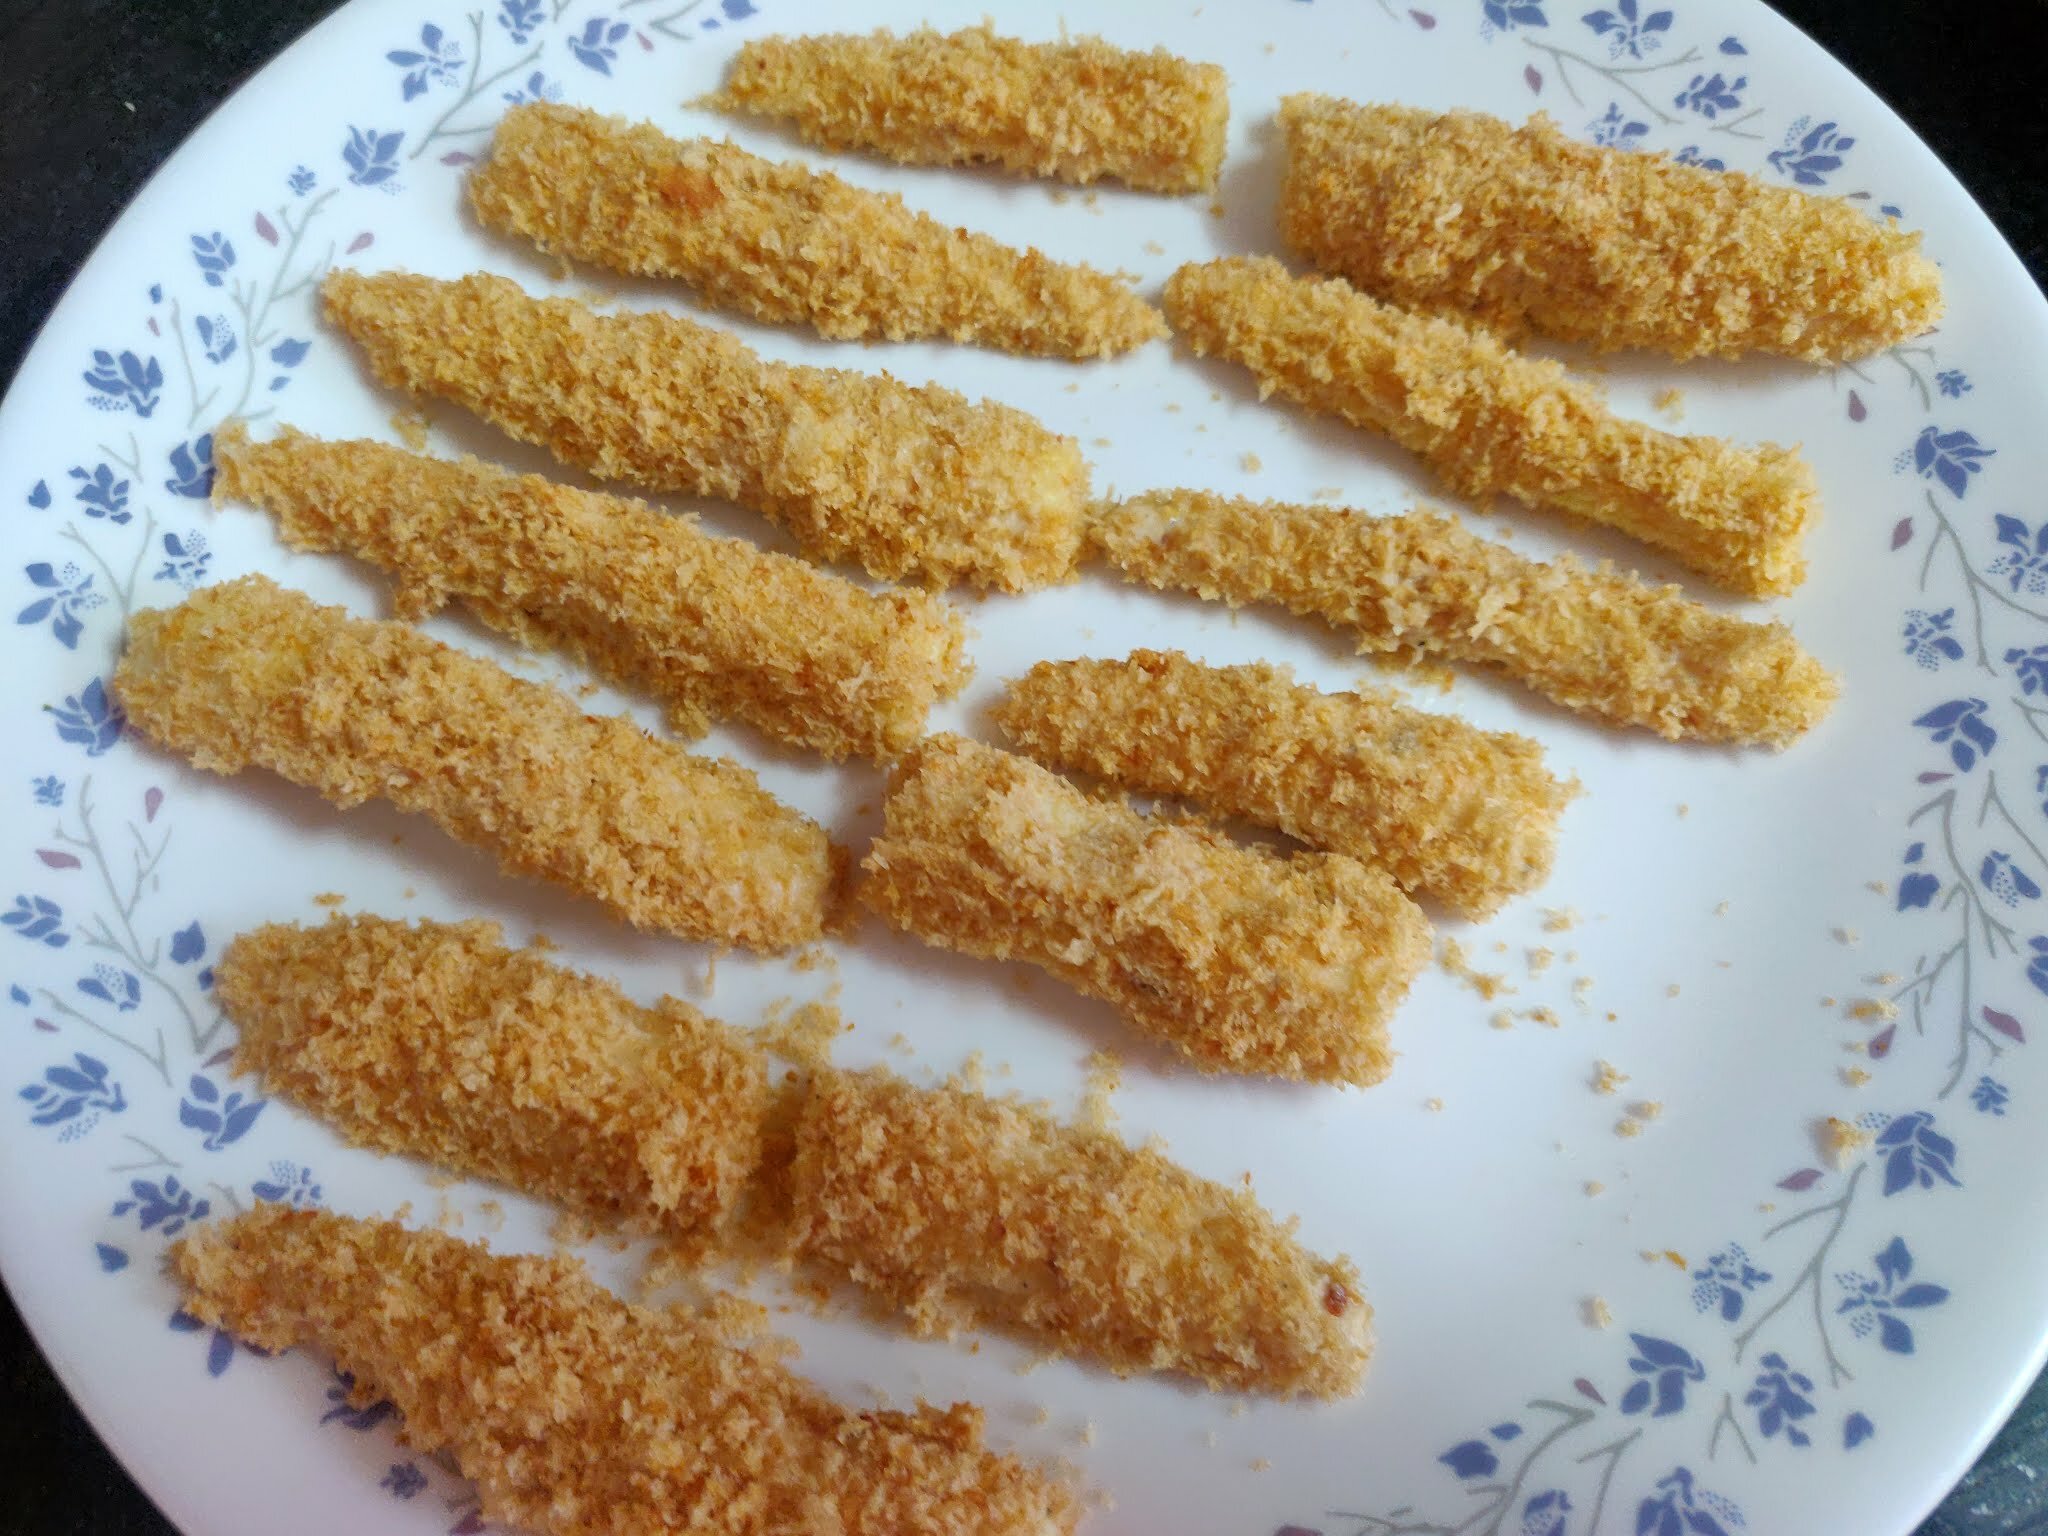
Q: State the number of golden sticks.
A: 13